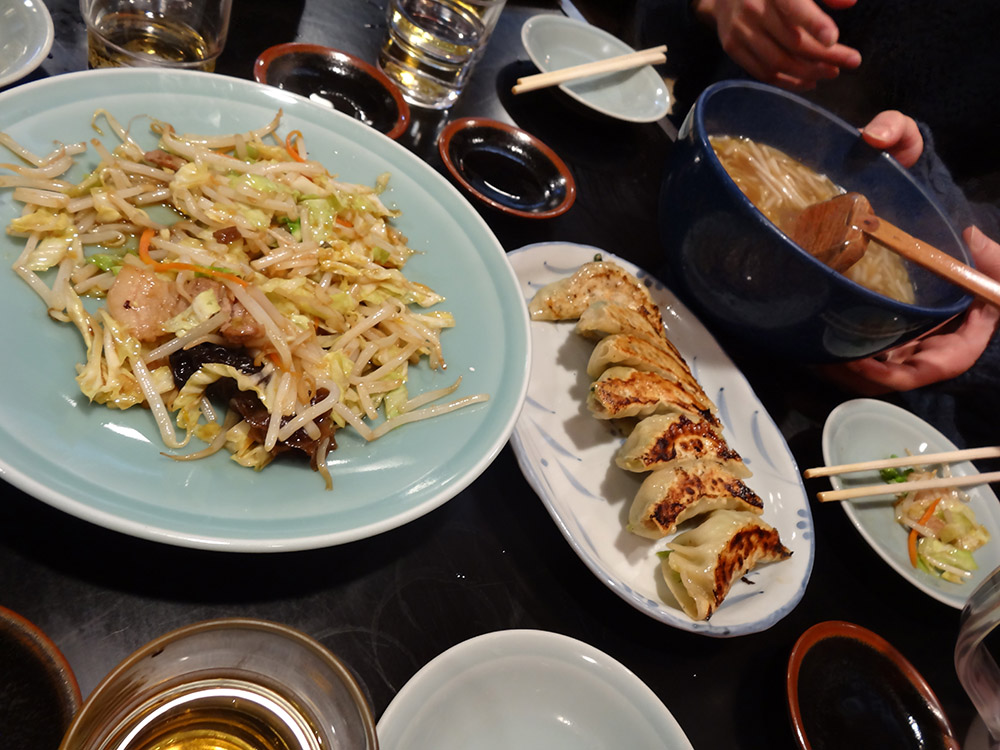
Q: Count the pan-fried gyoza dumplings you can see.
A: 7